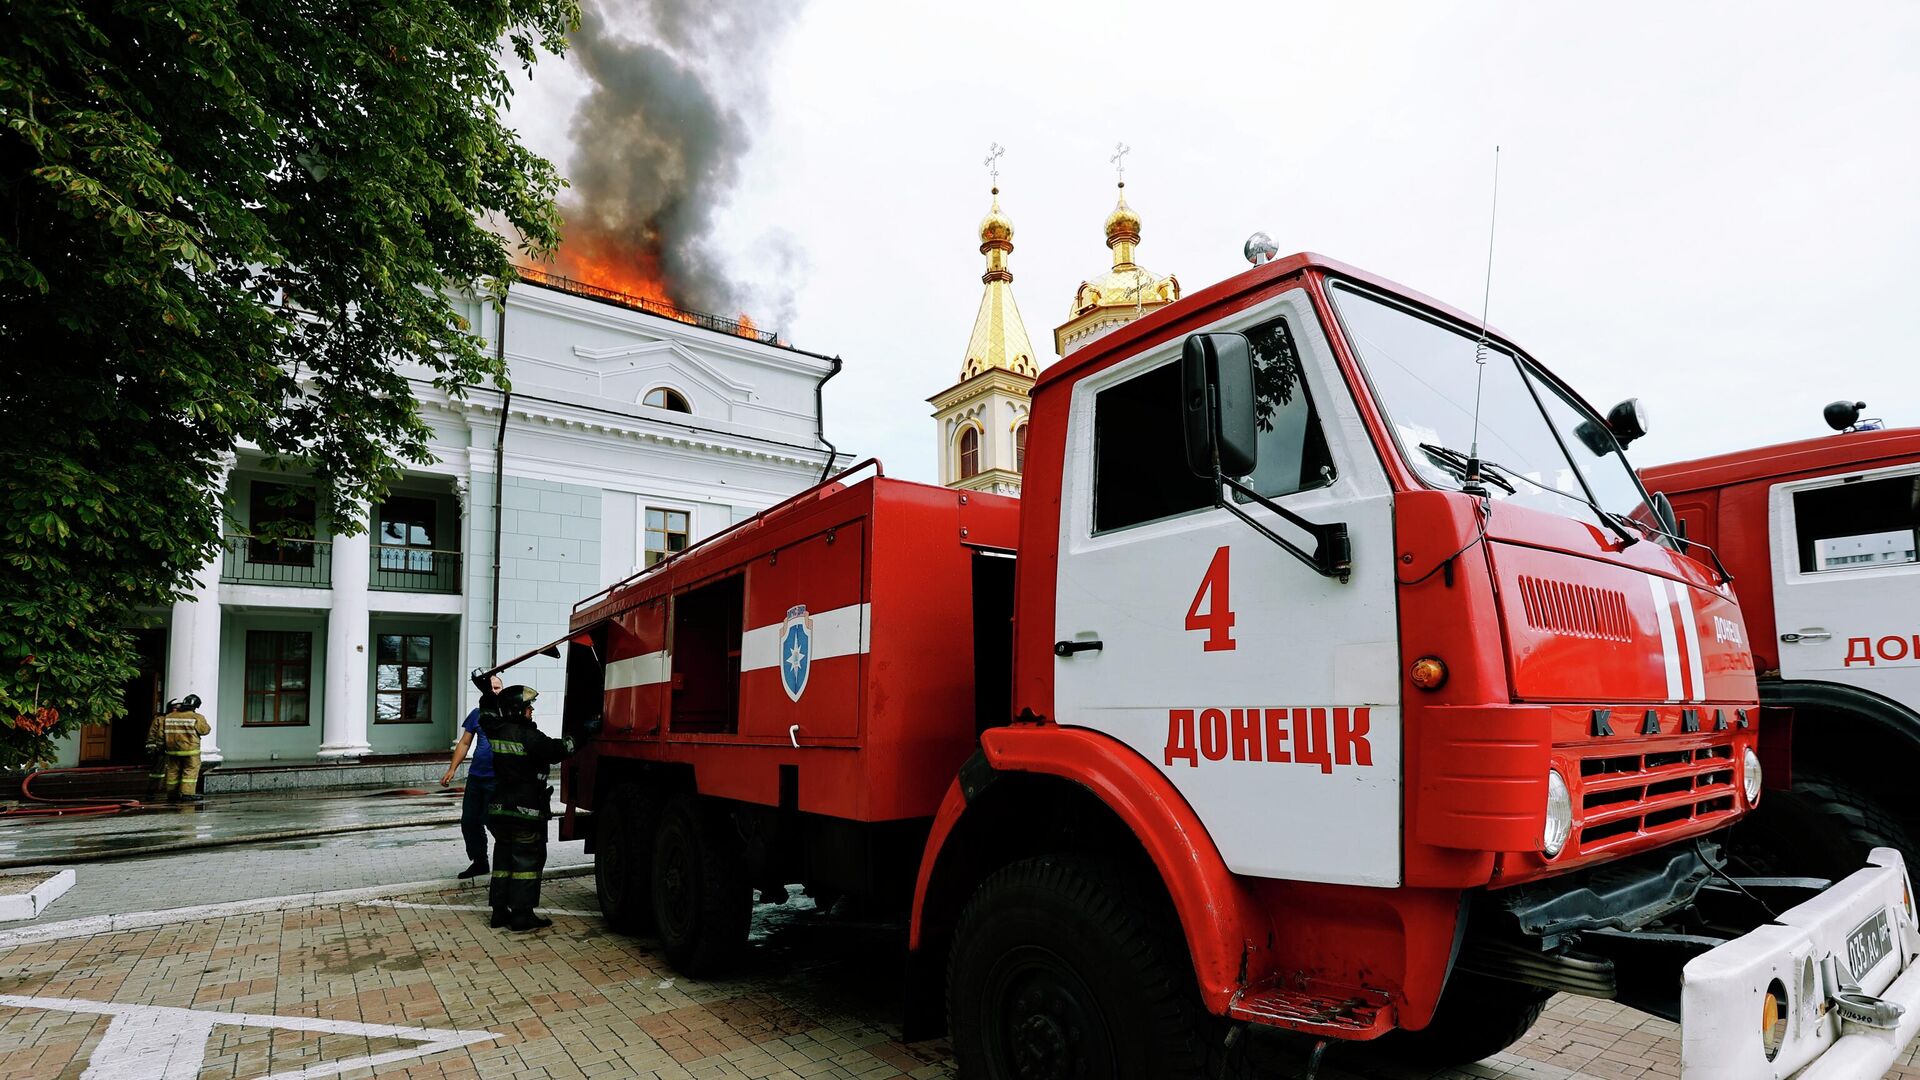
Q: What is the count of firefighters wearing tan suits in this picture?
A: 2